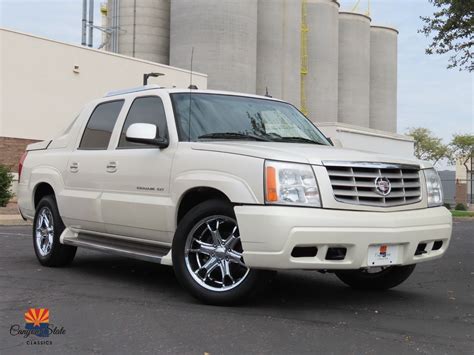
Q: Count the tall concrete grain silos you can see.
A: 6